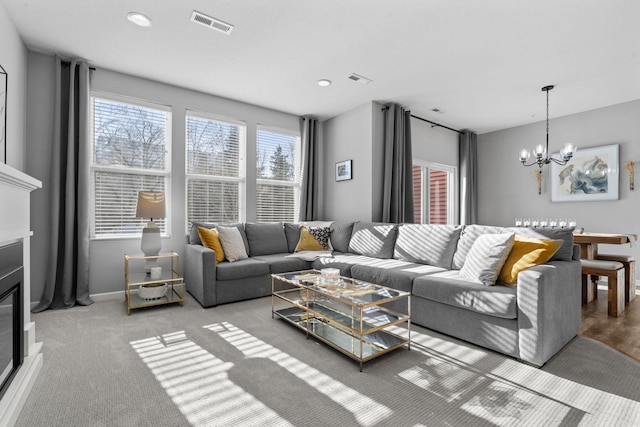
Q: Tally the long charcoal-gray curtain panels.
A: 4